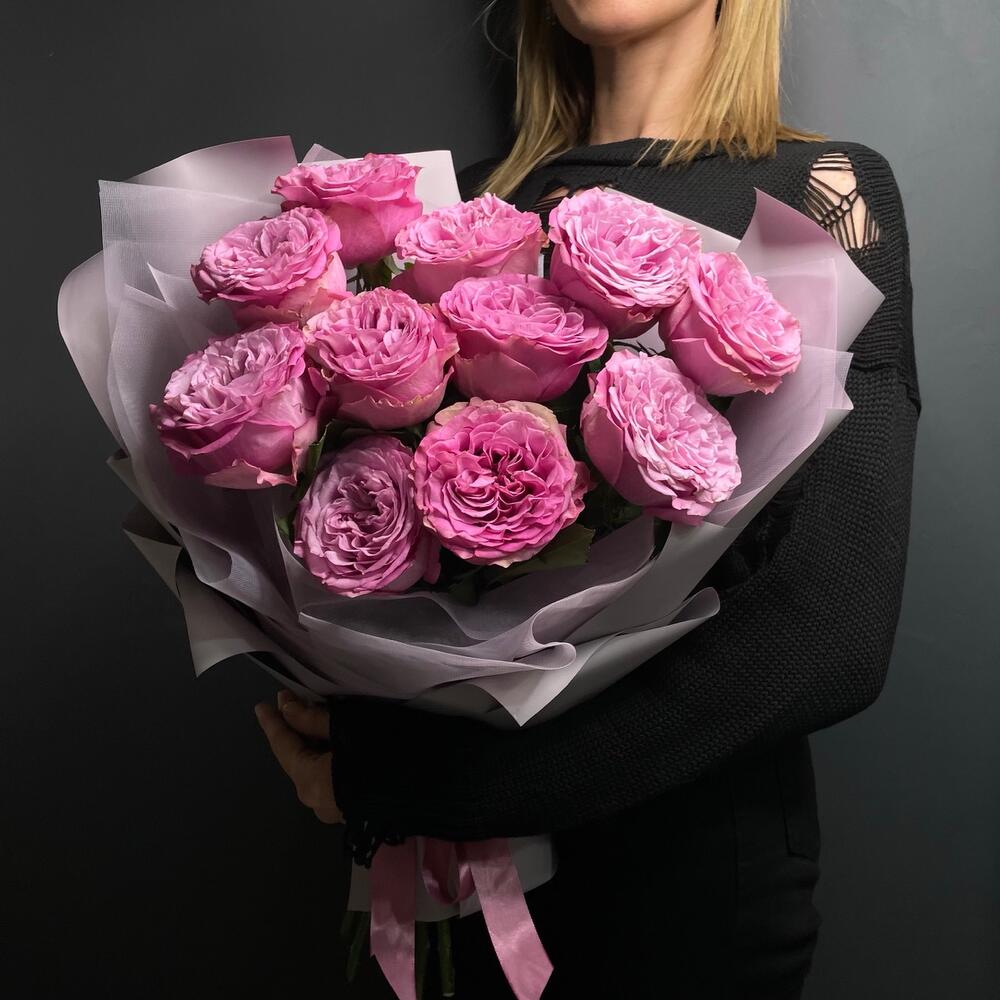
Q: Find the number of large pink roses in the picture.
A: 11